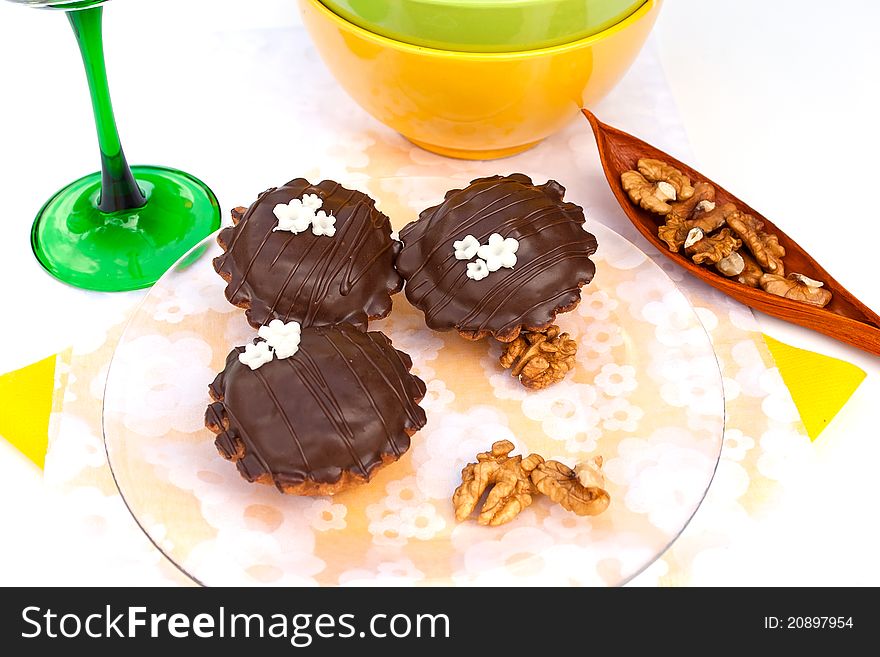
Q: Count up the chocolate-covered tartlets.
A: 3